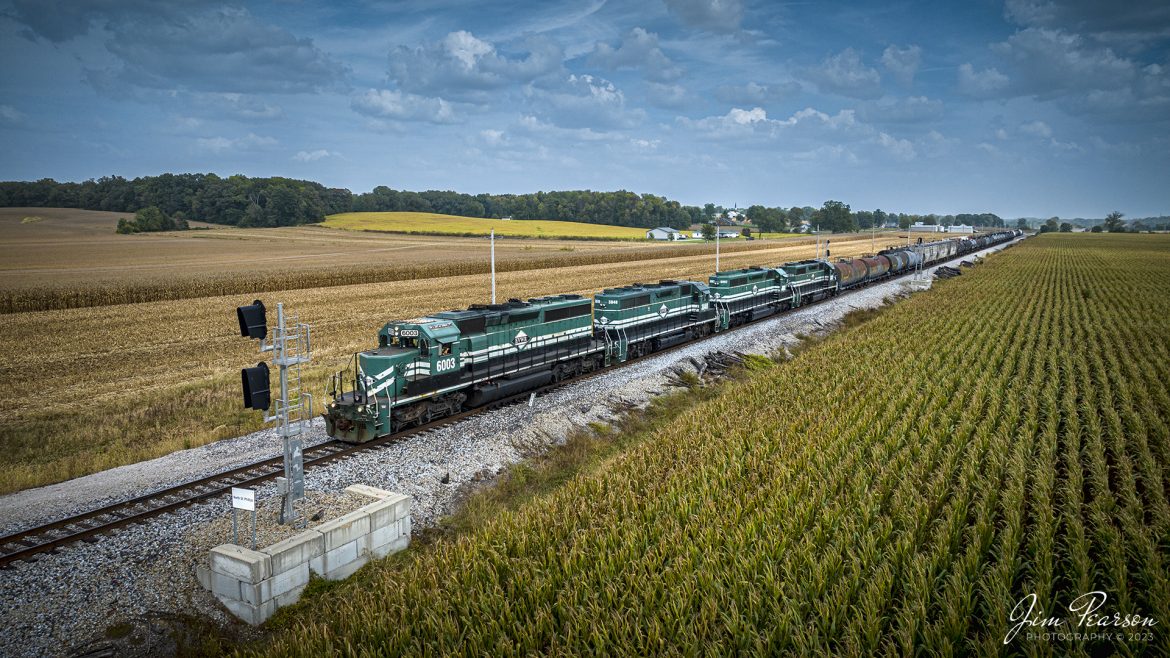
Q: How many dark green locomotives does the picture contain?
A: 4